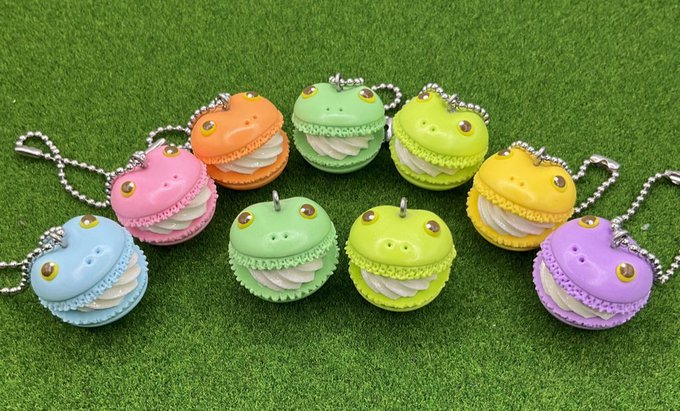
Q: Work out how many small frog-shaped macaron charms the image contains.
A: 9